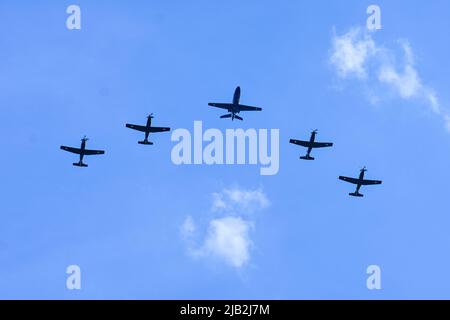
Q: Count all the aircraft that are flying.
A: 5